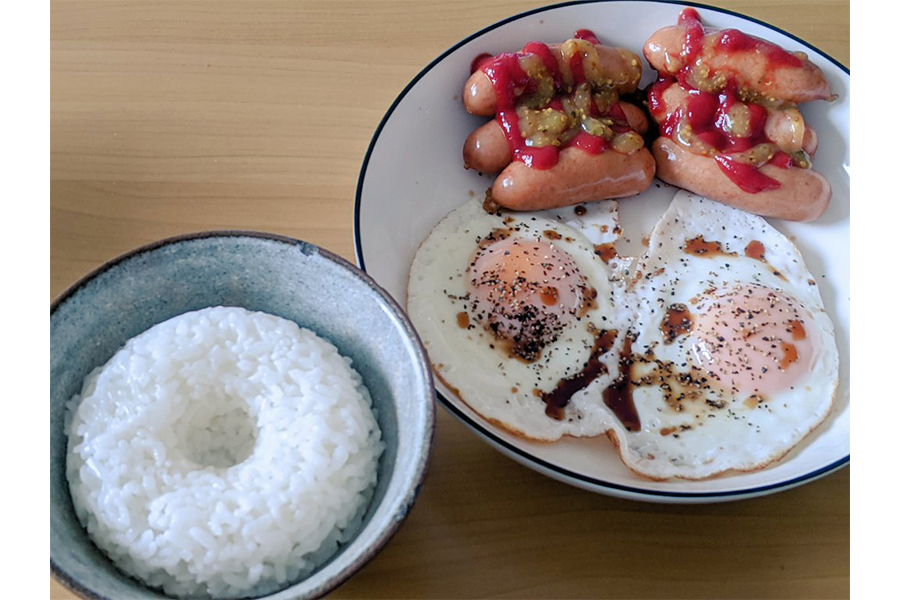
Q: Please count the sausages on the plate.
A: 6